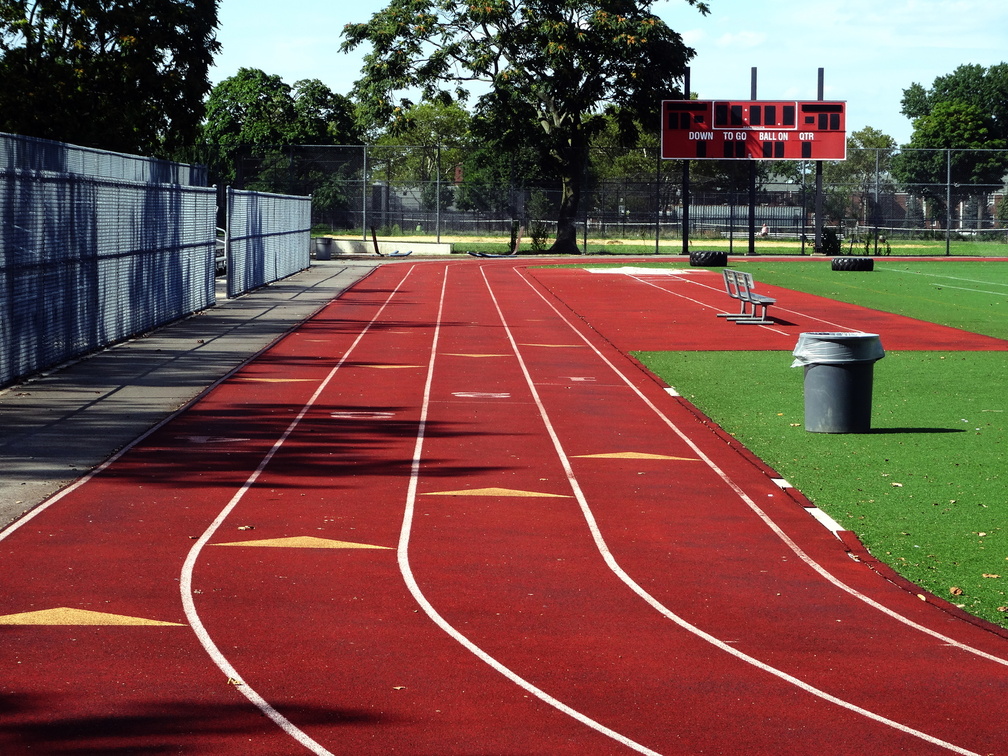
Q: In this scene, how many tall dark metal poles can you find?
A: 3